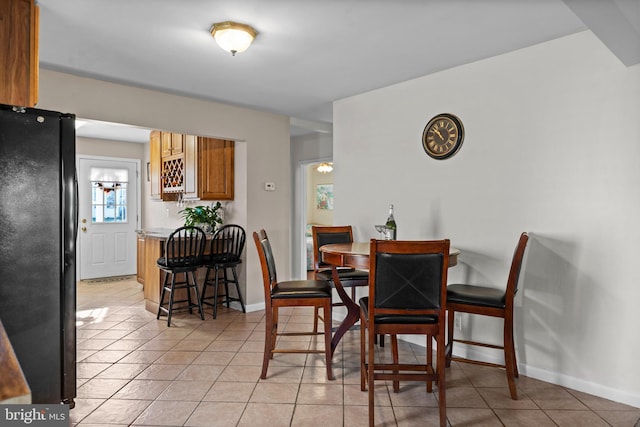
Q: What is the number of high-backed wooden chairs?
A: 4